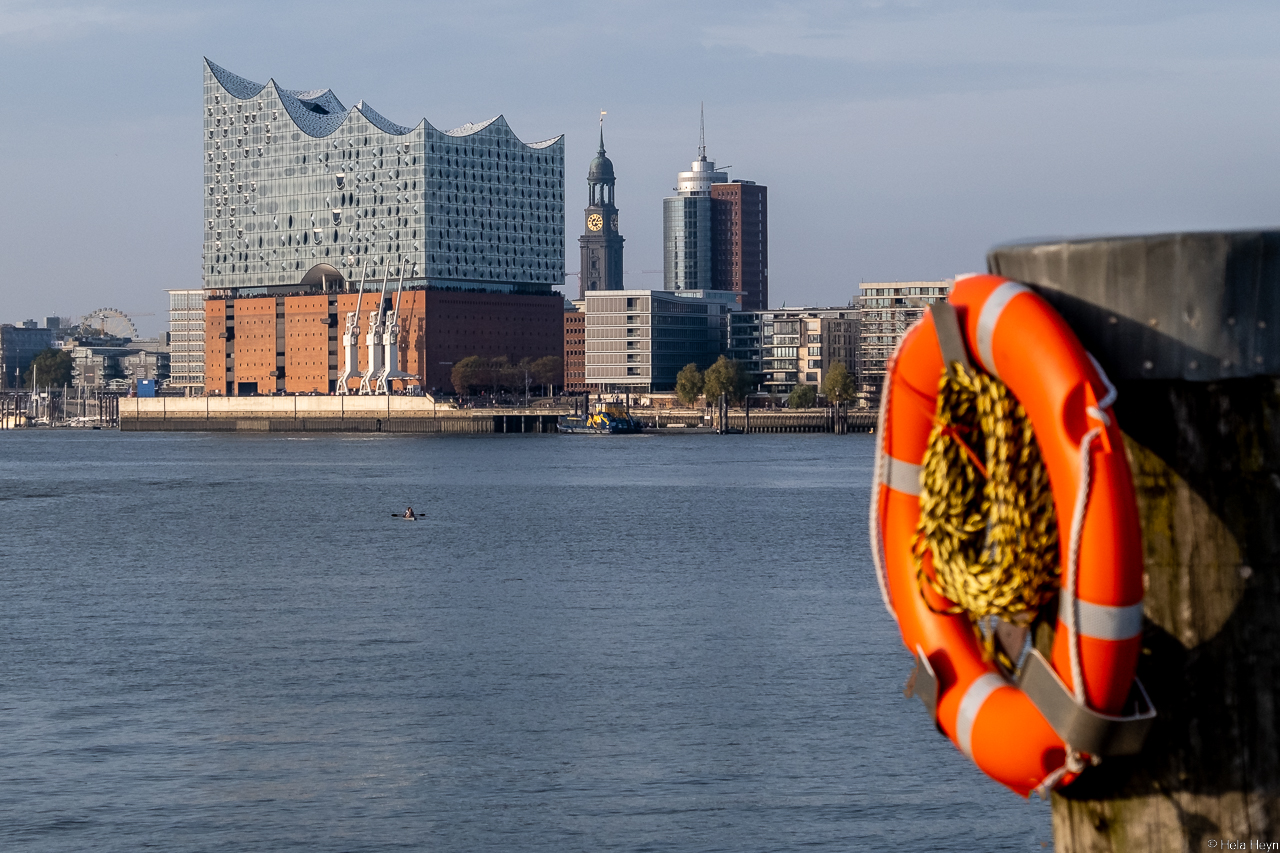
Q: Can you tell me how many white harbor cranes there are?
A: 3